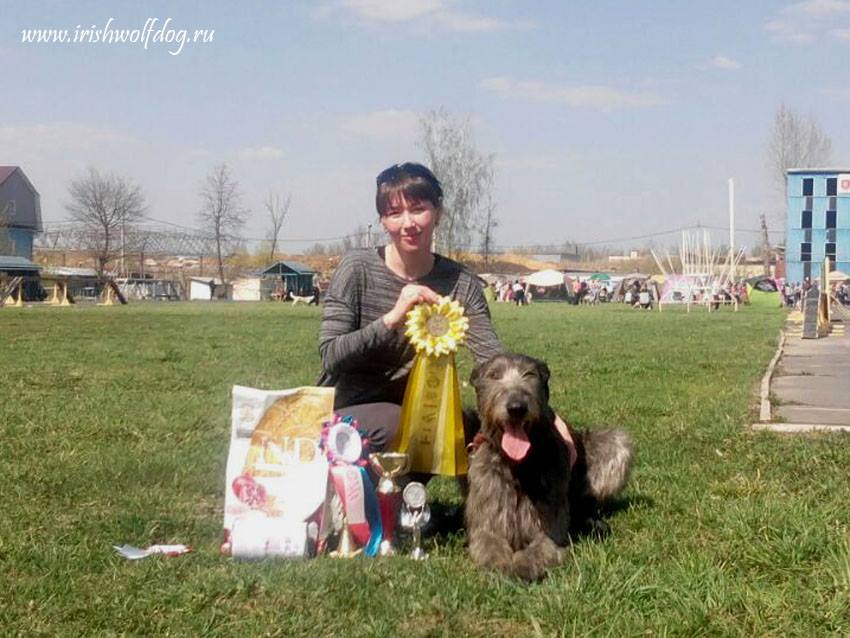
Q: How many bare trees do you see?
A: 5